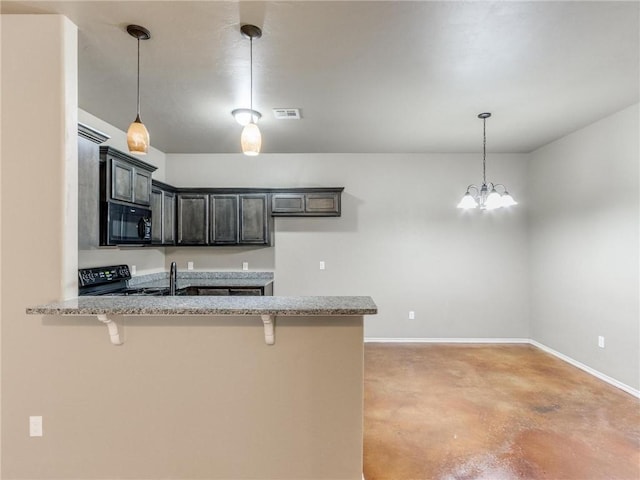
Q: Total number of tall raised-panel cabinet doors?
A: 5